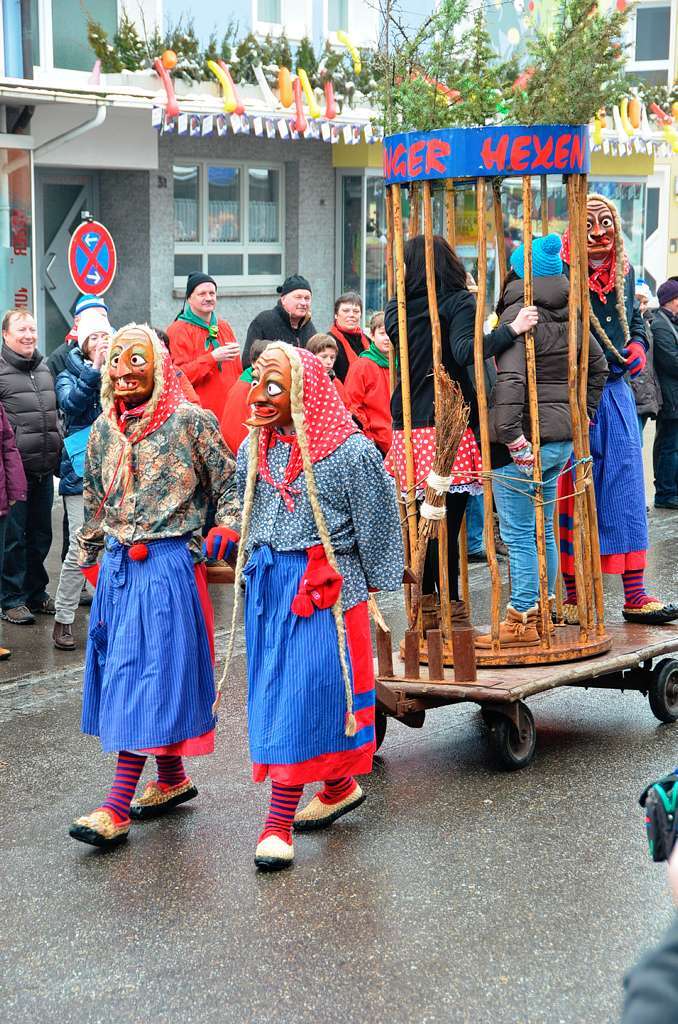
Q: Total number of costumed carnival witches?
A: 3